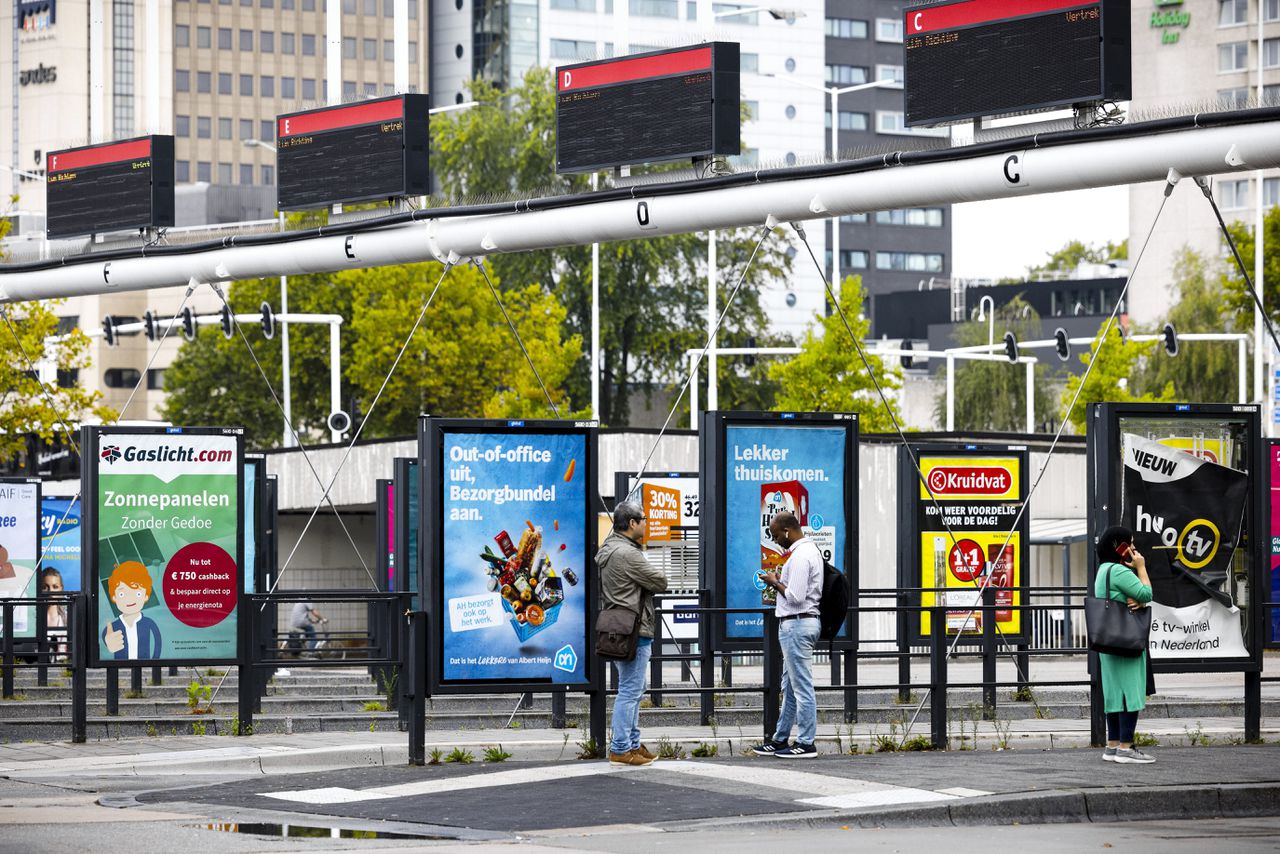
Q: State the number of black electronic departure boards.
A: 4